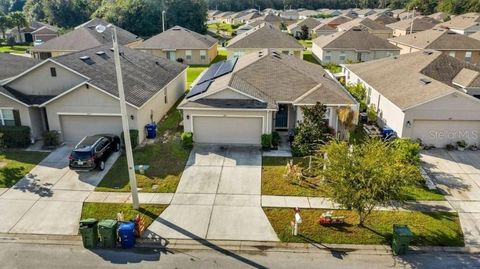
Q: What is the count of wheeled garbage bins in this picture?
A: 6